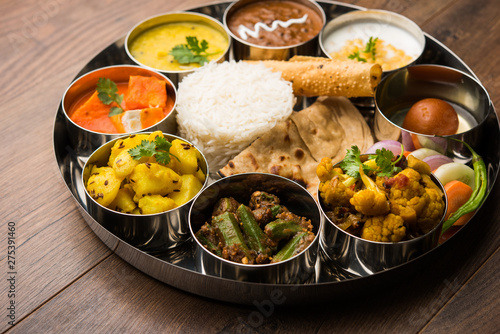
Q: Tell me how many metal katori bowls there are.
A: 8